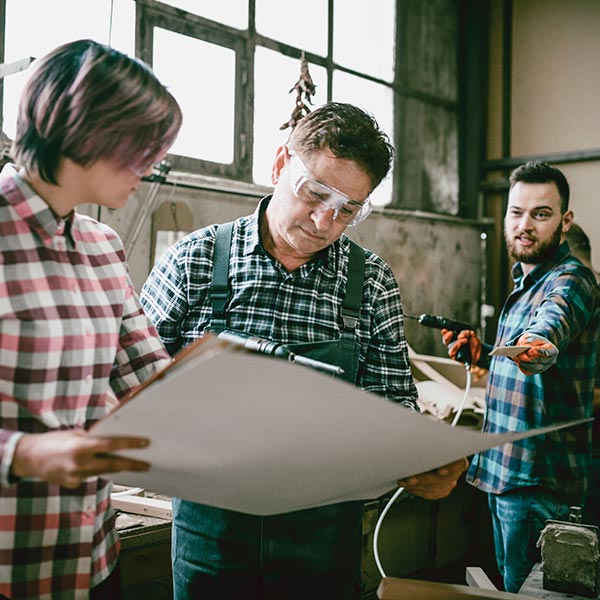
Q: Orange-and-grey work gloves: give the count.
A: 2